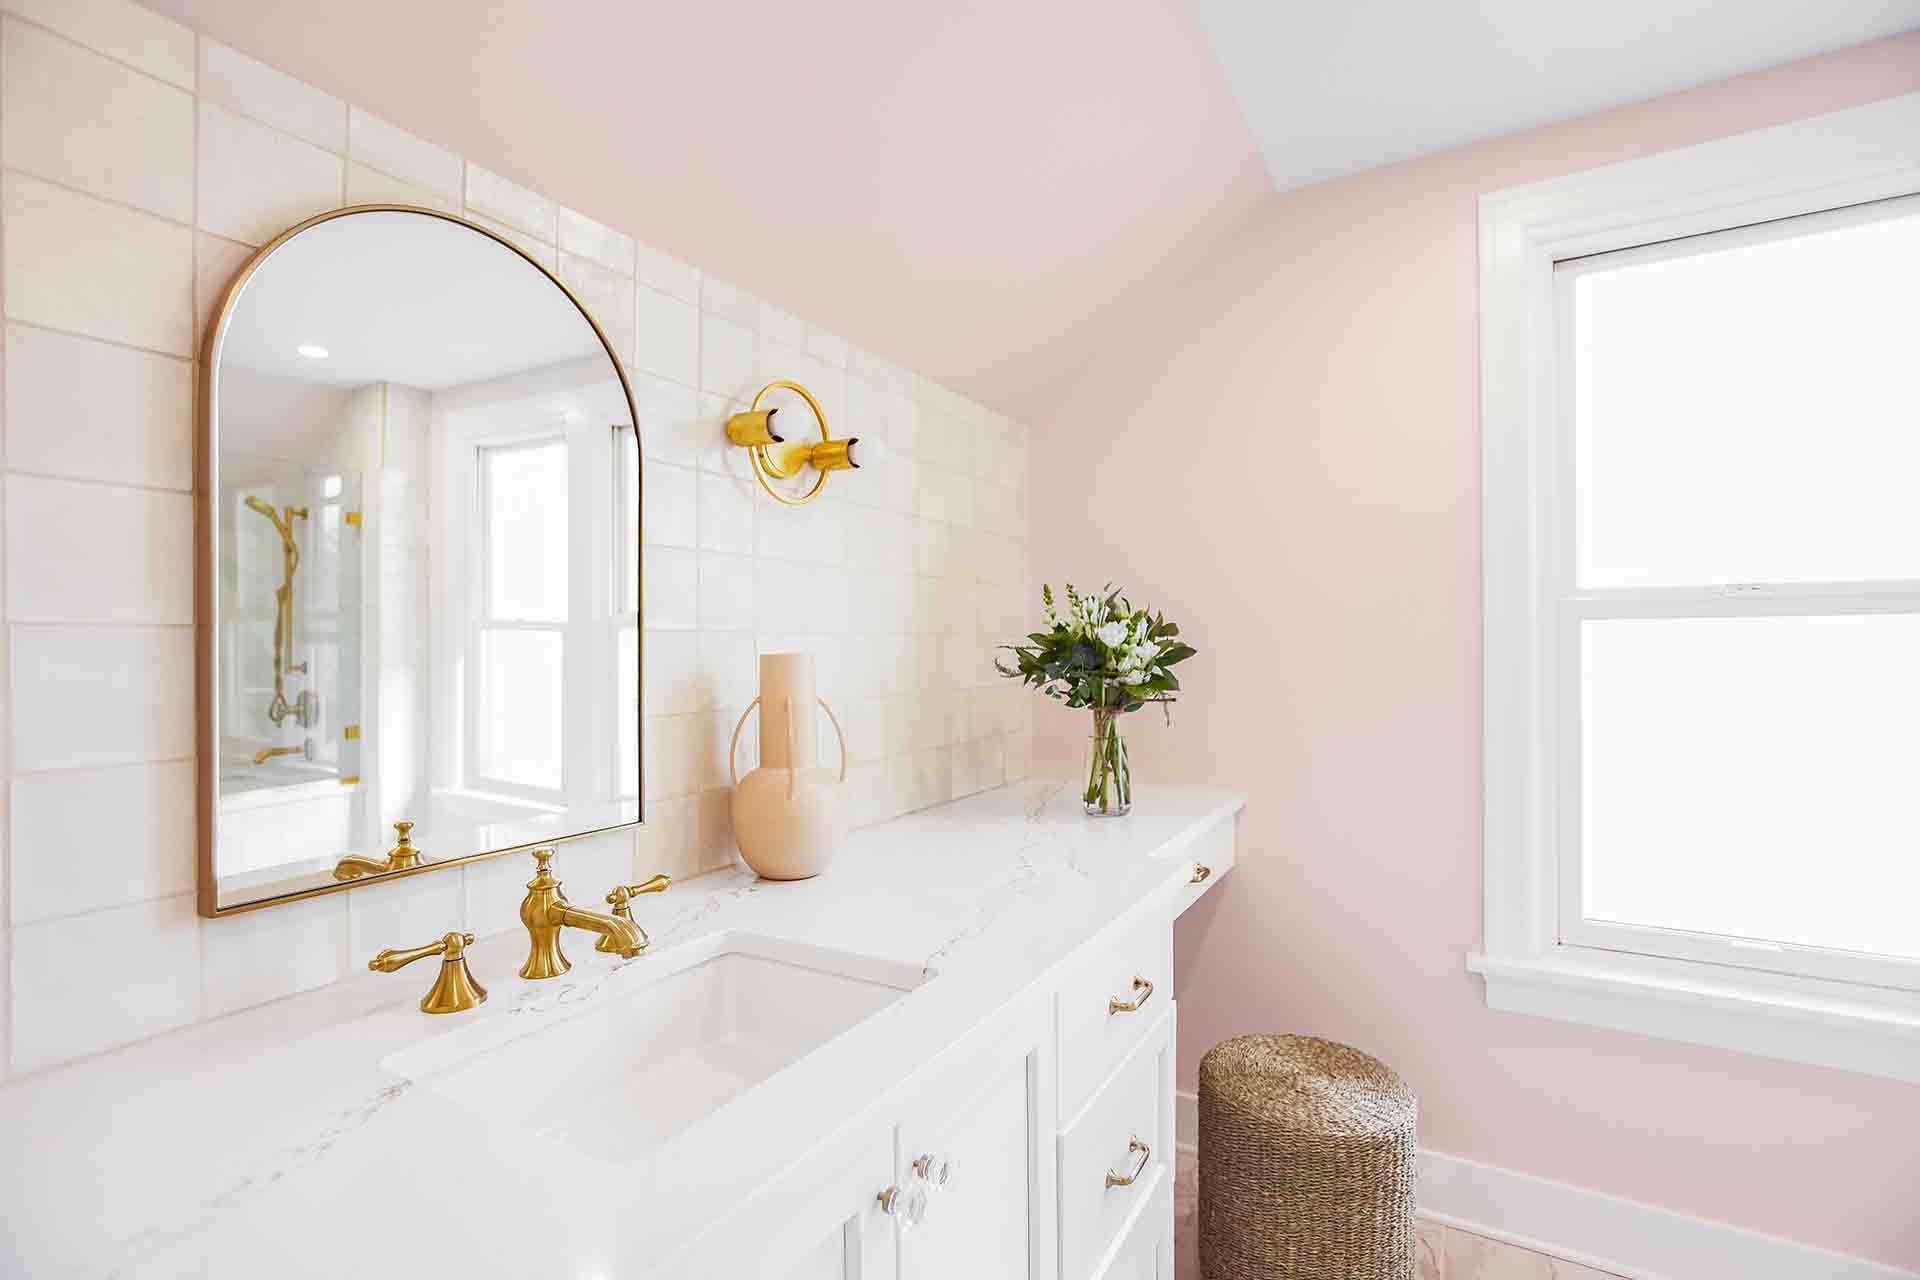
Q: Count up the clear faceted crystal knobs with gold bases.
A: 2